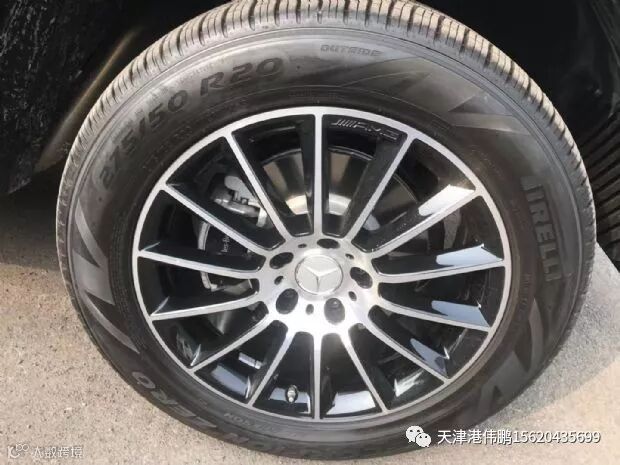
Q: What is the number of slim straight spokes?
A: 14